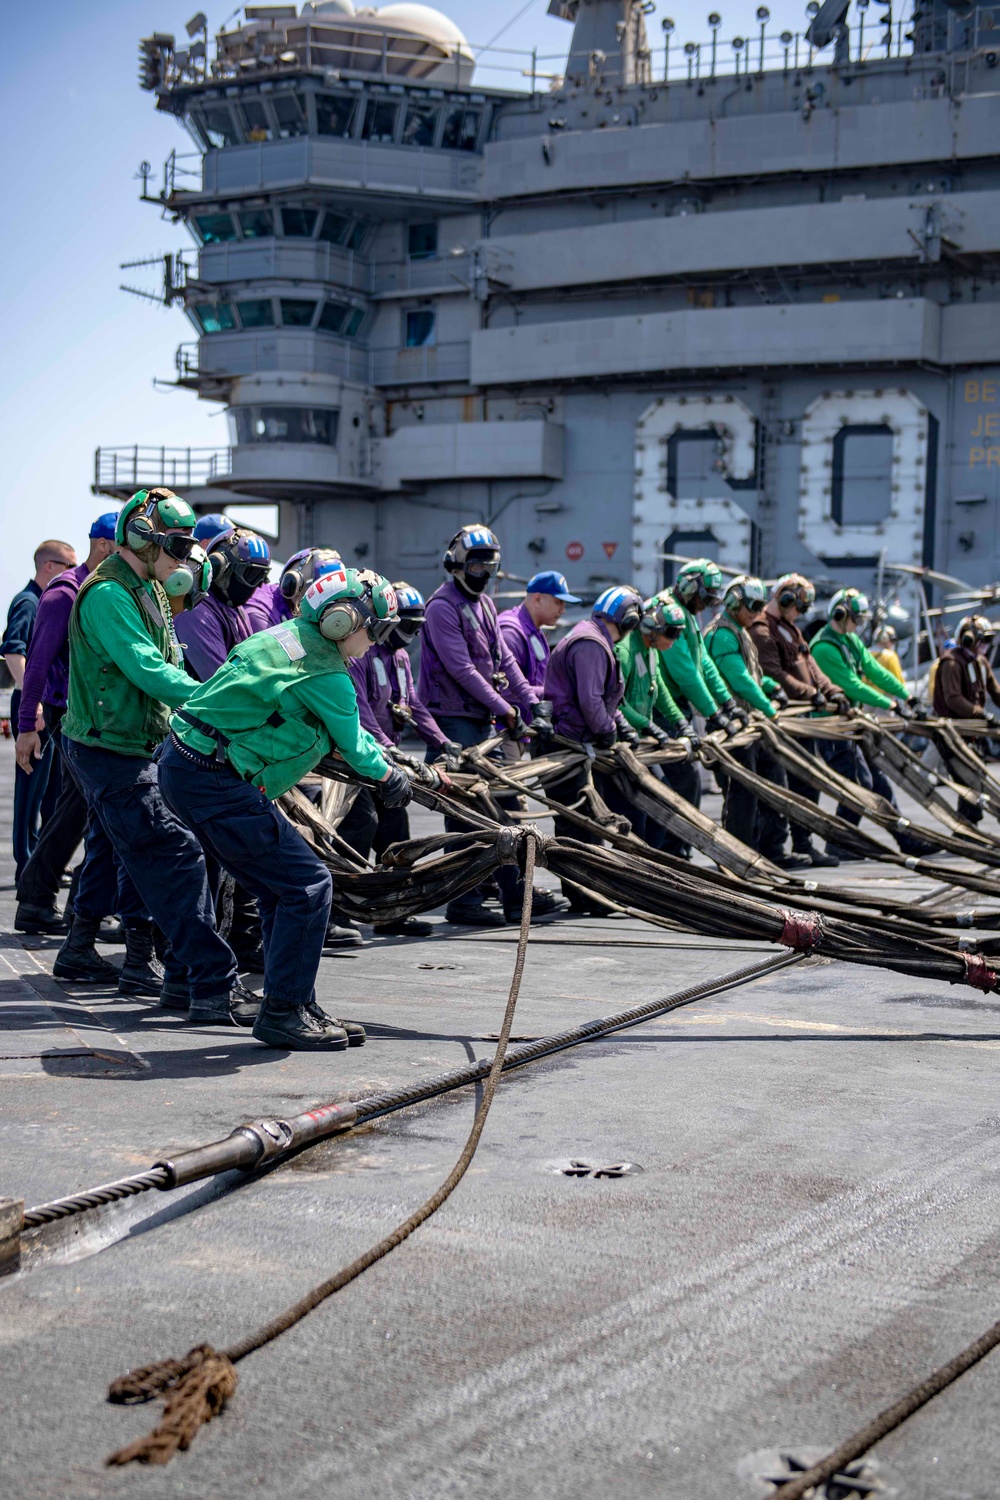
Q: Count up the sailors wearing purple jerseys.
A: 7